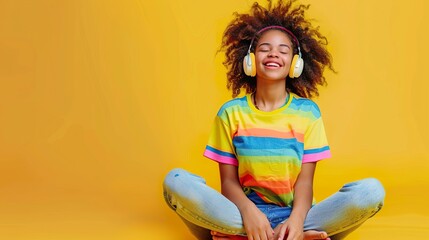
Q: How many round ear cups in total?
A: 2